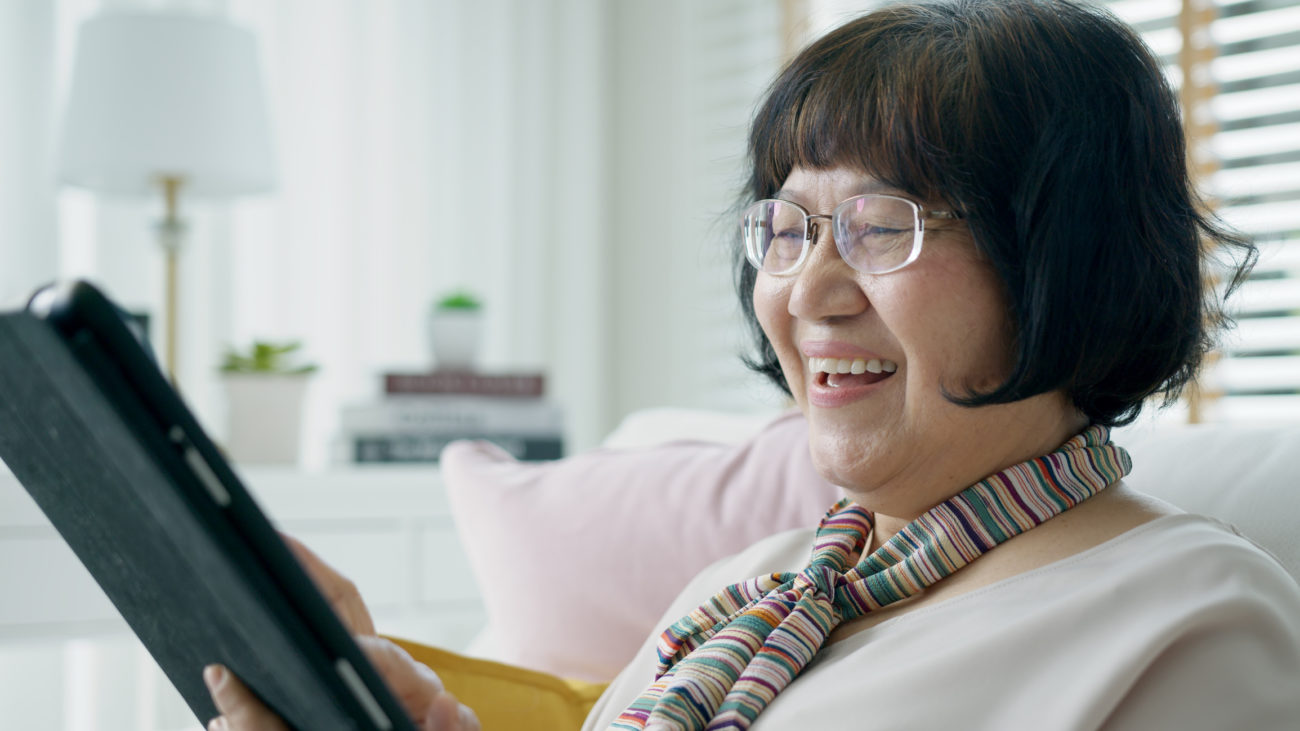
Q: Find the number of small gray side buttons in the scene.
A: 3